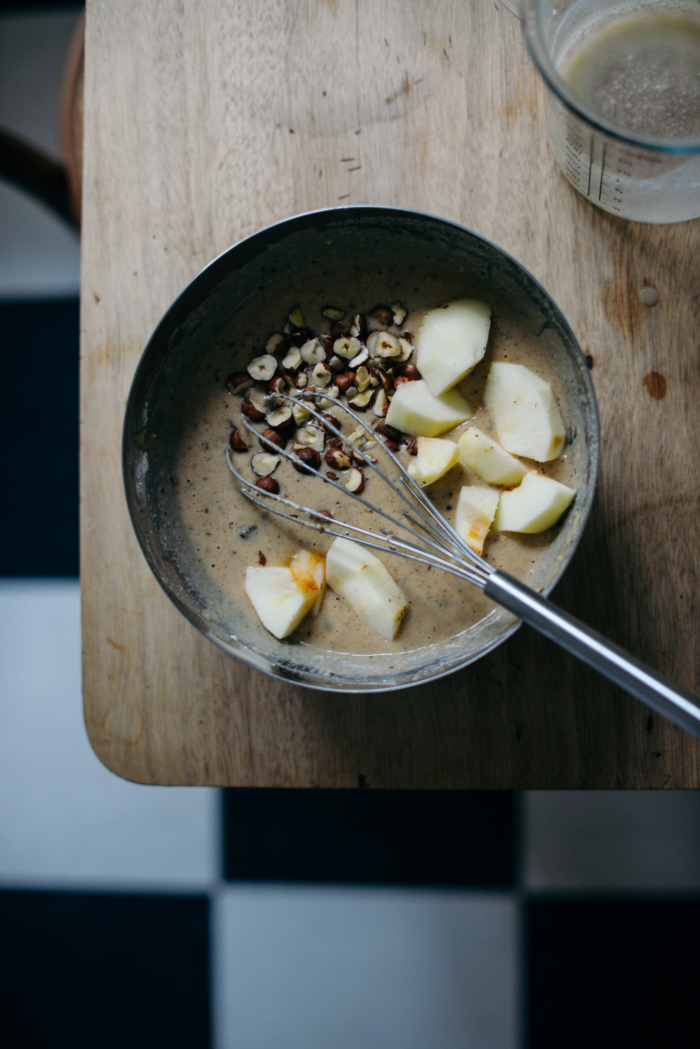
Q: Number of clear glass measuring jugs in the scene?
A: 1